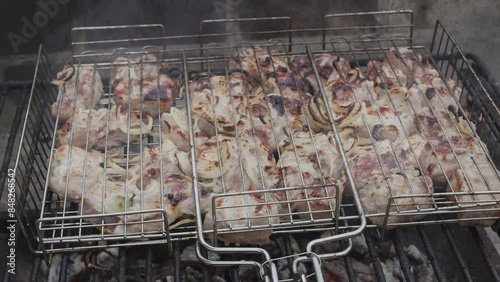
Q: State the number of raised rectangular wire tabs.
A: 6